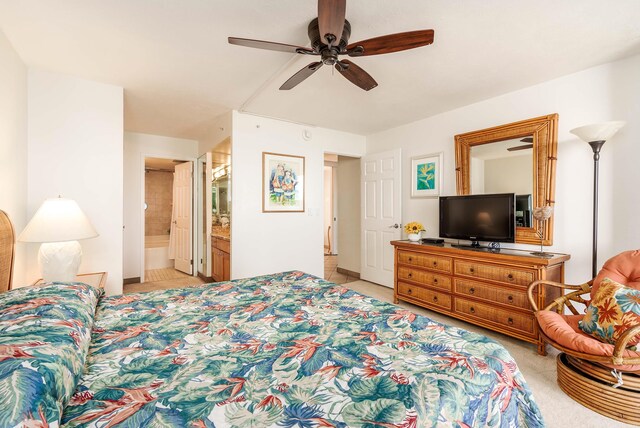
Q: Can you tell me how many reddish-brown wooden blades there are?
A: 5